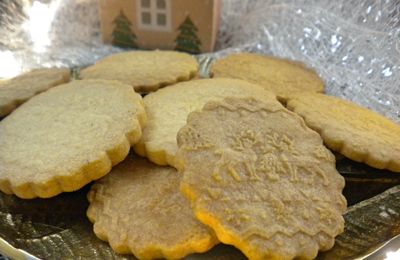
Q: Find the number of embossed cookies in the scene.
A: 1